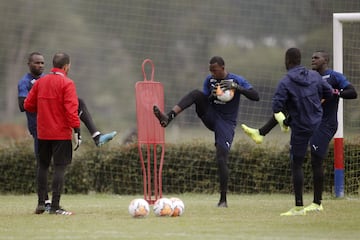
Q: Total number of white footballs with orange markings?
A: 4